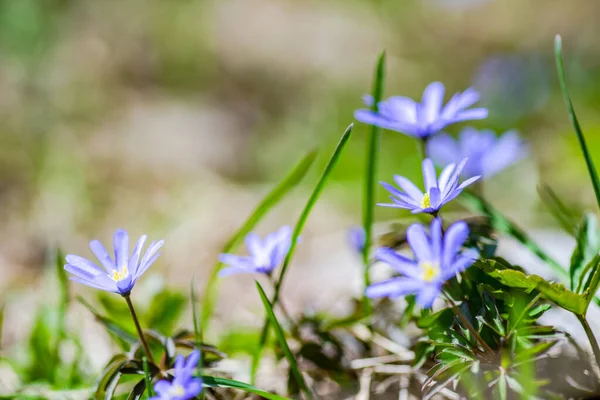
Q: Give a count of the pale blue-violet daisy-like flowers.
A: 7